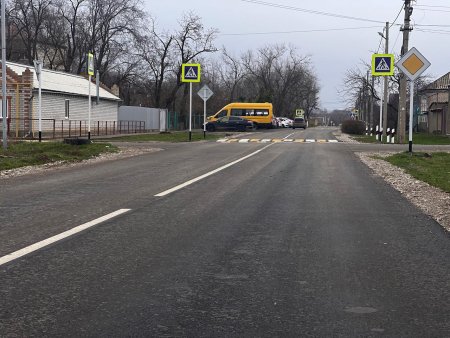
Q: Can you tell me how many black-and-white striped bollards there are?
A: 6